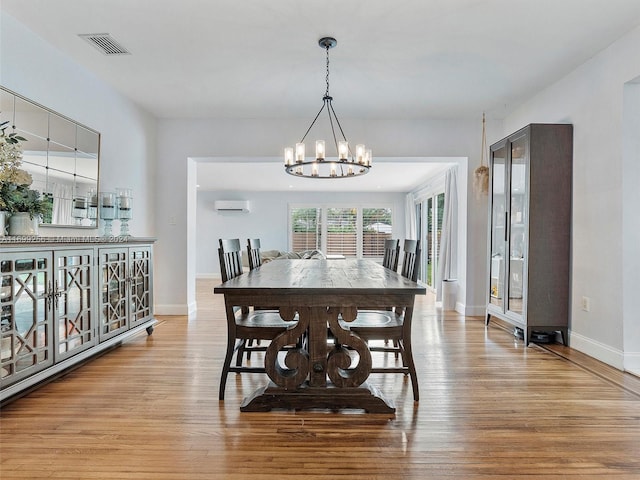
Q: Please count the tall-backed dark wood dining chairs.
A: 4